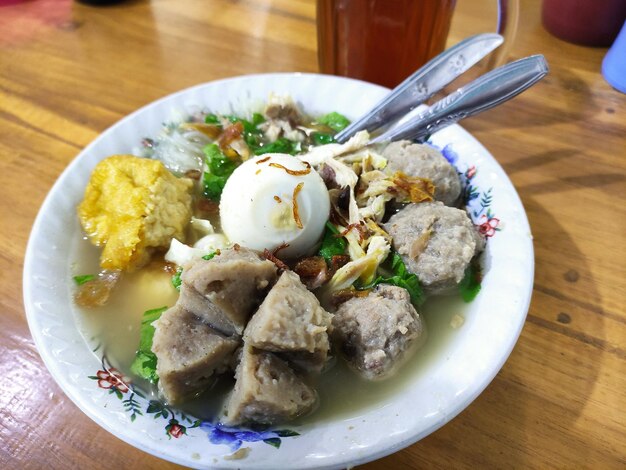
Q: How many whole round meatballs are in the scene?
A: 3